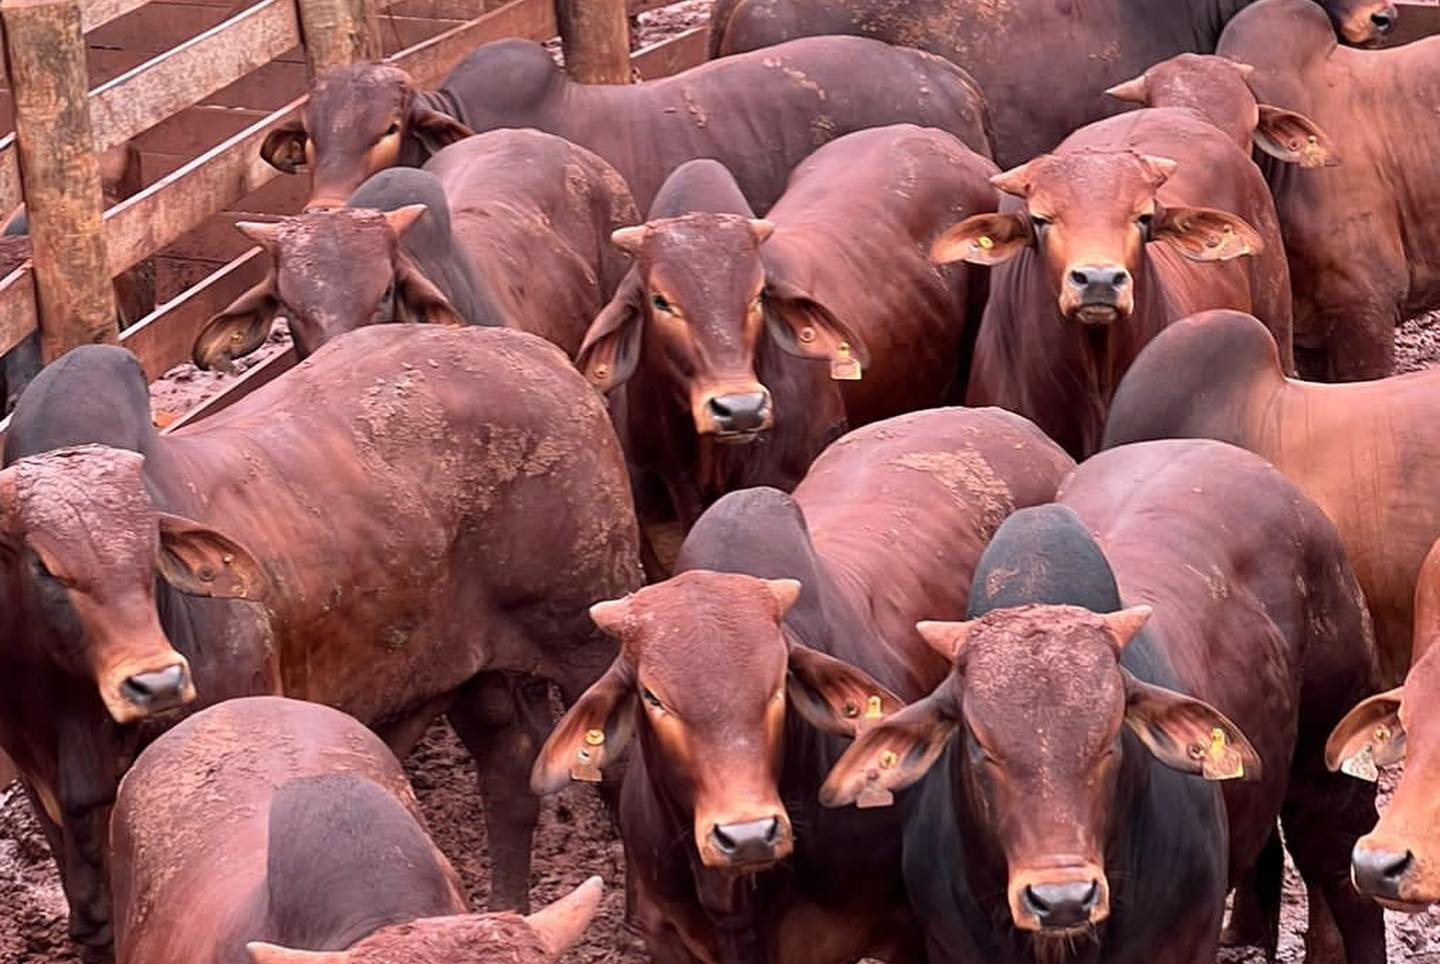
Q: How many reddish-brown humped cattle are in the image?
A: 12